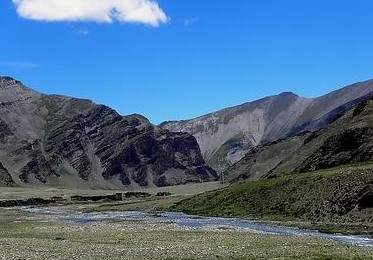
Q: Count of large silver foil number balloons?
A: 0